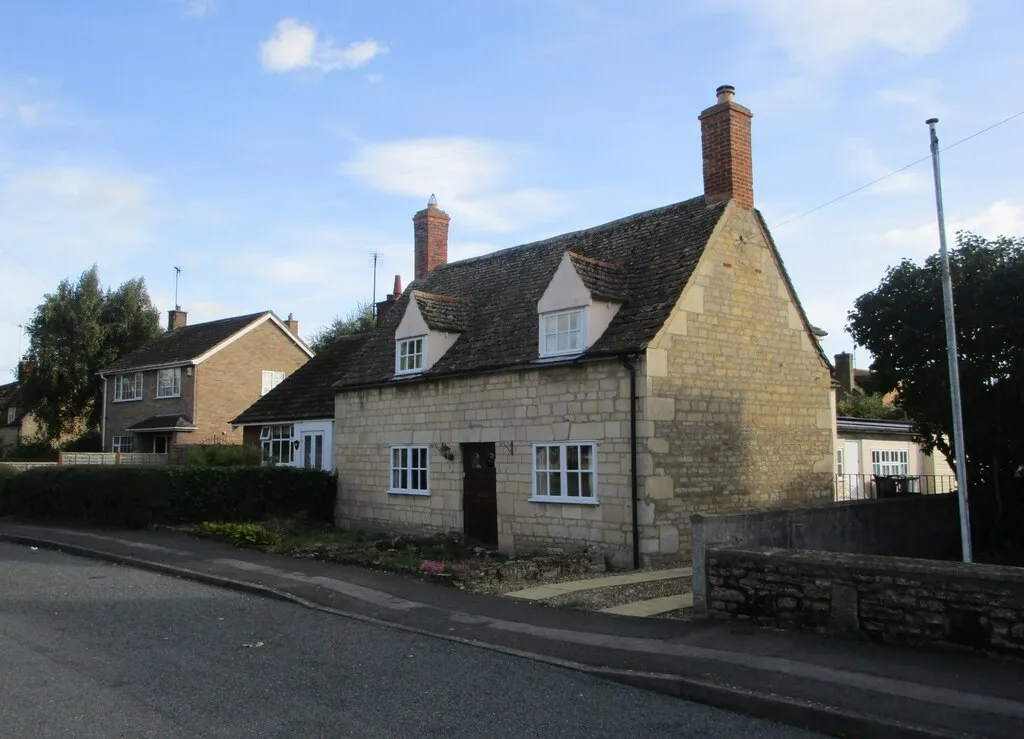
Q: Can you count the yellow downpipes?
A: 0